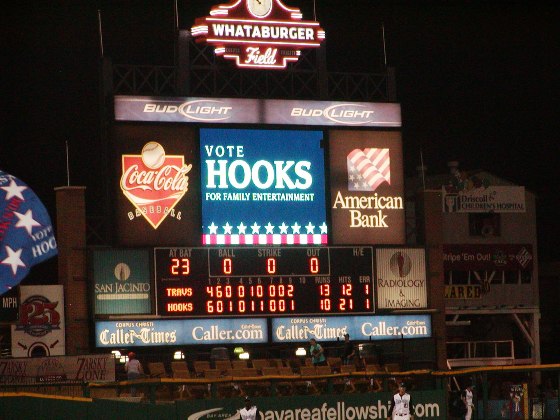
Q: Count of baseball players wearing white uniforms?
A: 3